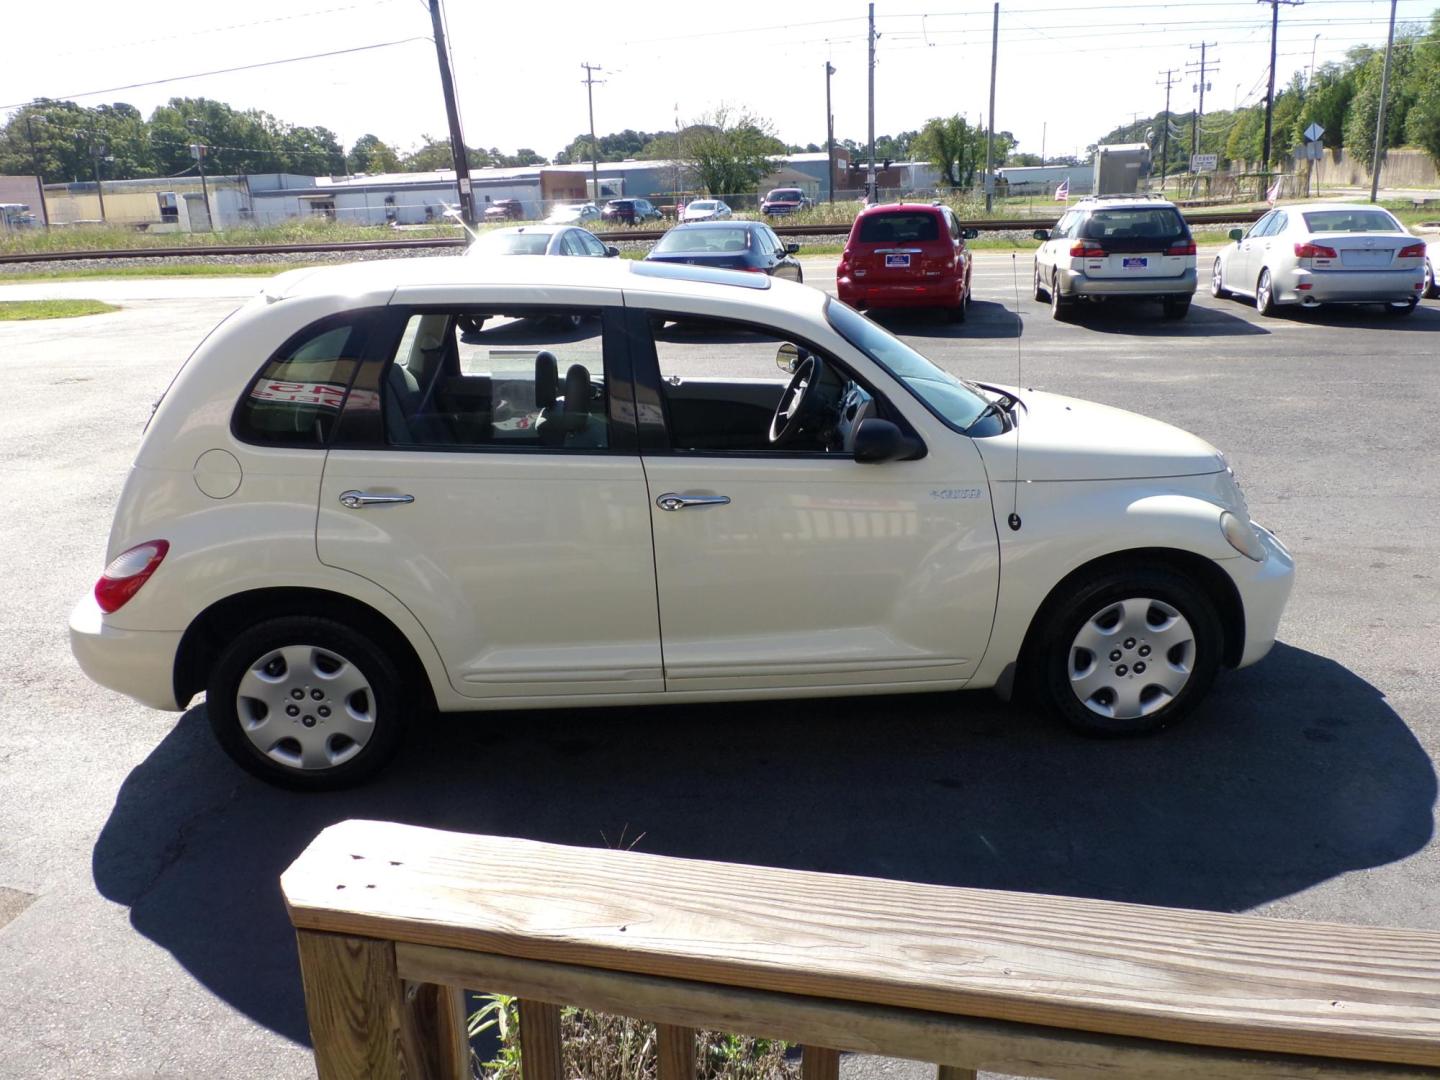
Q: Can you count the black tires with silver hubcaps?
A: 2